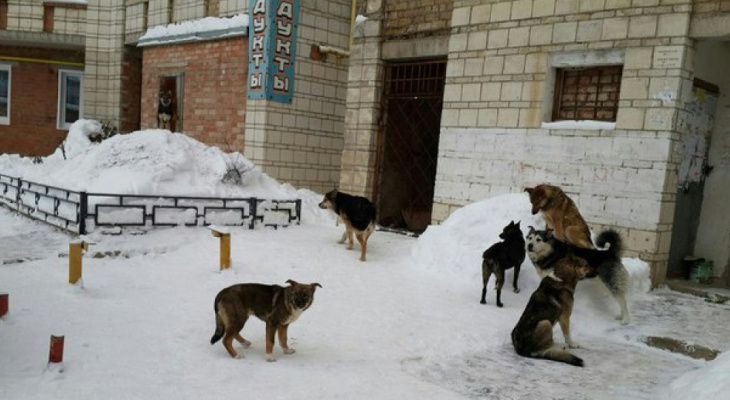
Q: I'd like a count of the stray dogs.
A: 7